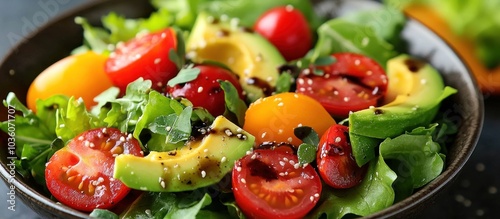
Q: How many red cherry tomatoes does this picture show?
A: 7